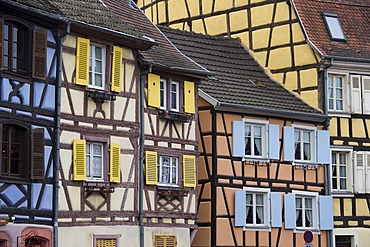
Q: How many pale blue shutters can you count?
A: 8